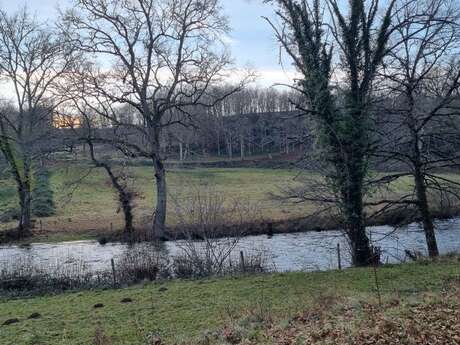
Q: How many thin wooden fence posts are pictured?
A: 3